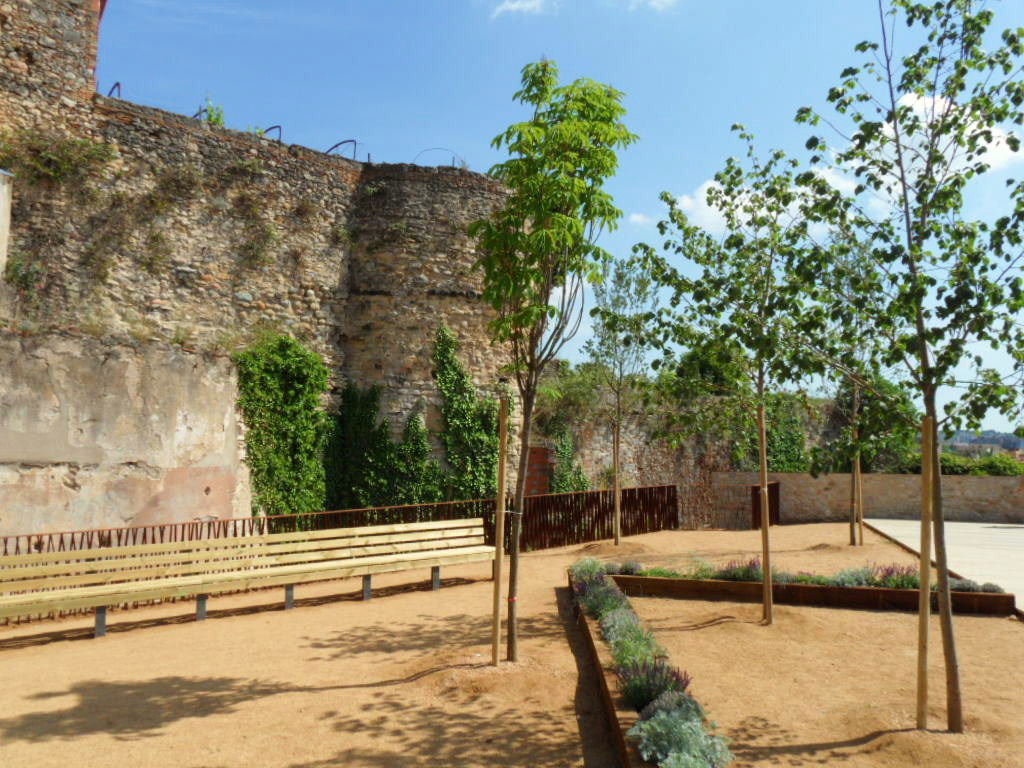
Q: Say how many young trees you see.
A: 5